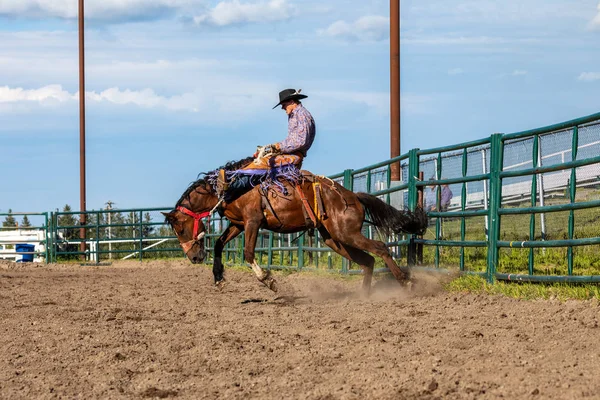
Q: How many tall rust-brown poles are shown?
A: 2